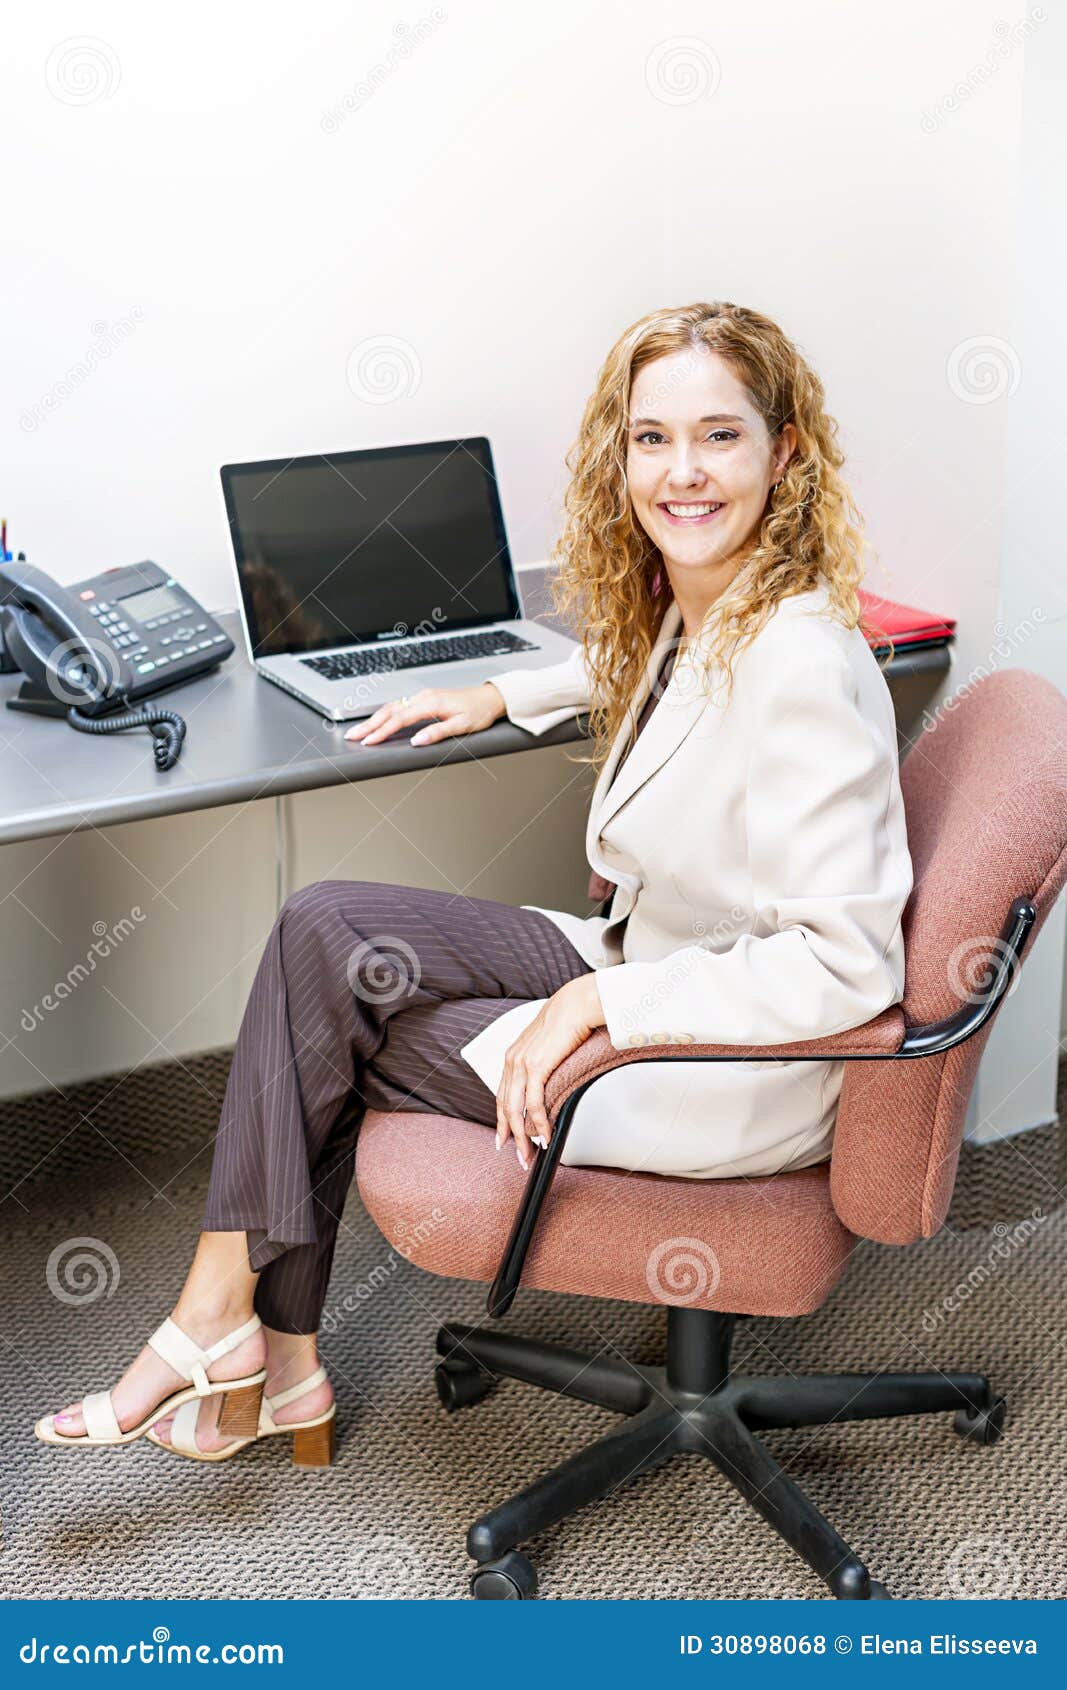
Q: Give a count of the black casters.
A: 4